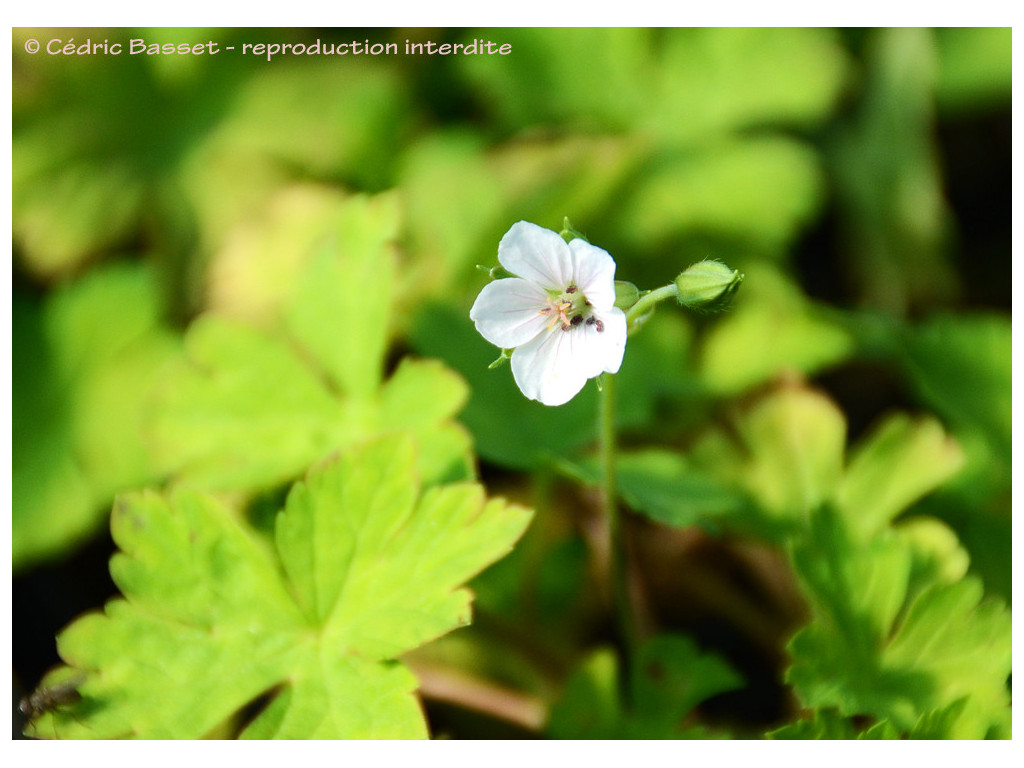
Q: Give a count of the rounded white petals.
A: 5